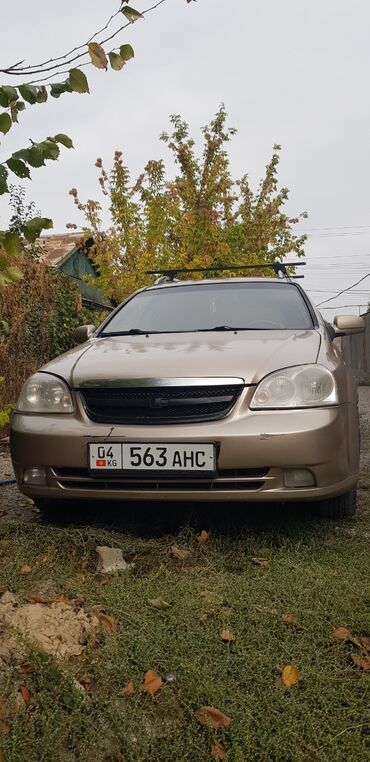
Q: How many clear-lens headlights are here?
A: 2